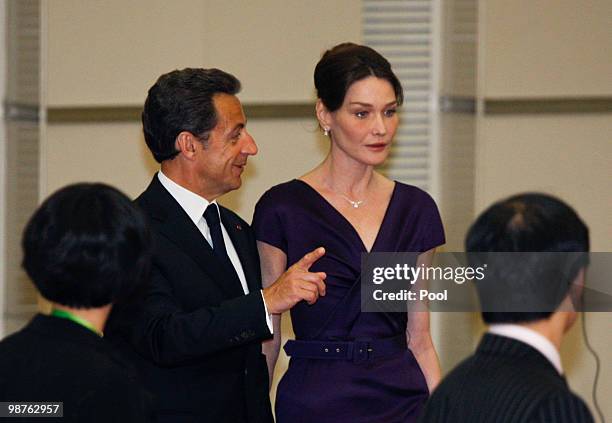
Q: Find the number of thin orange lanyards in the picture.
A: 0